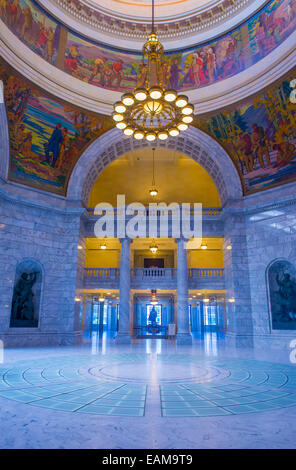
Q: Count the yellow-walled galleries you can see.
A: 2